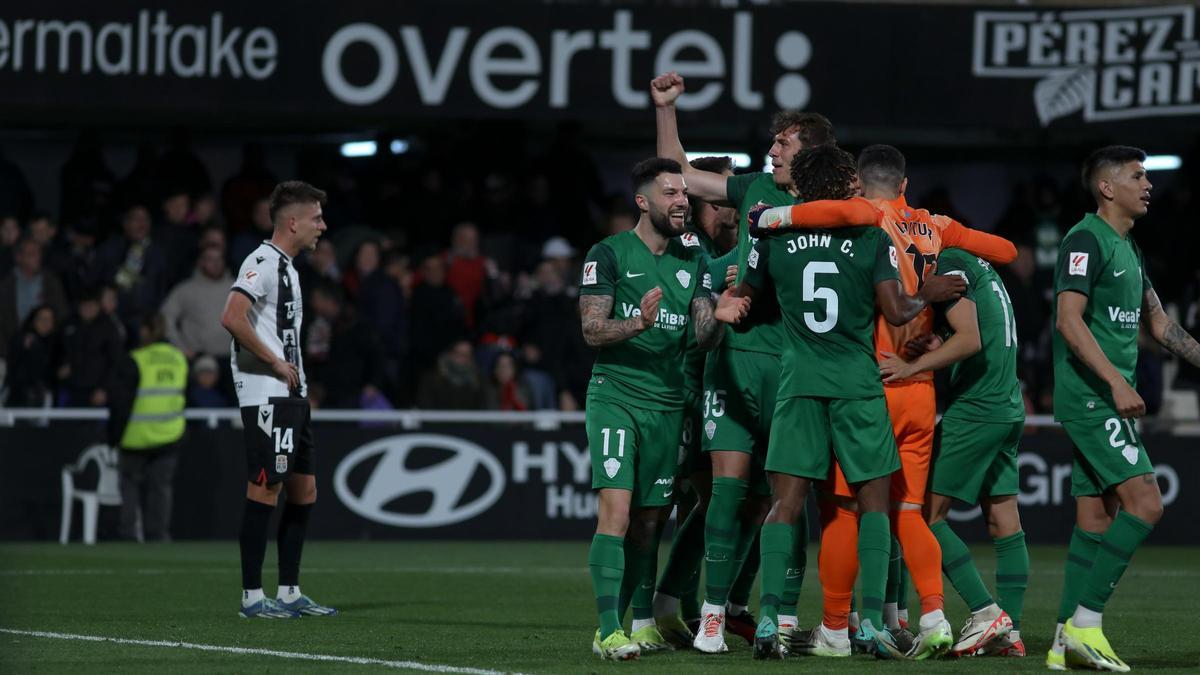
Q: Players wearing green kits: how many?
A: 6